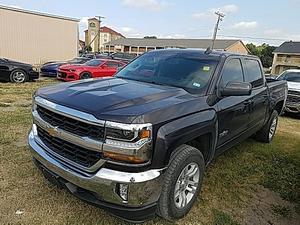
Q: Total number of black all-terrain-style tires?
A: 2